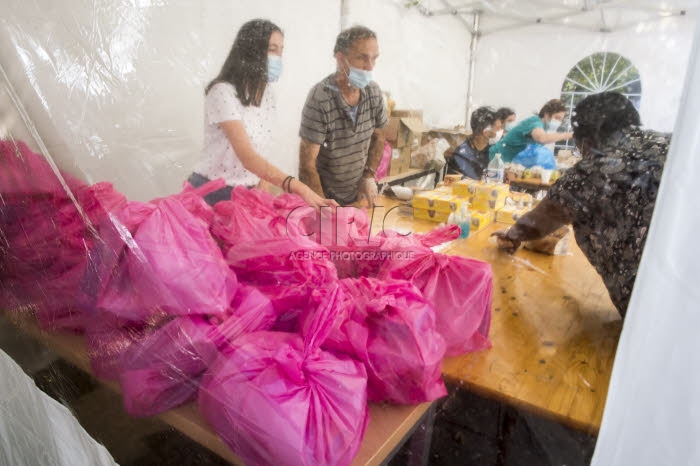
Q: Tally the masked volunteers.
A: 5